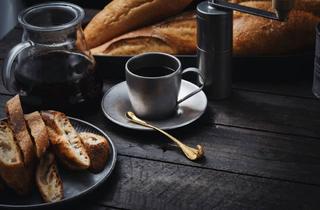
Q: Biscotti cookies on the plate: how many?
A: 6